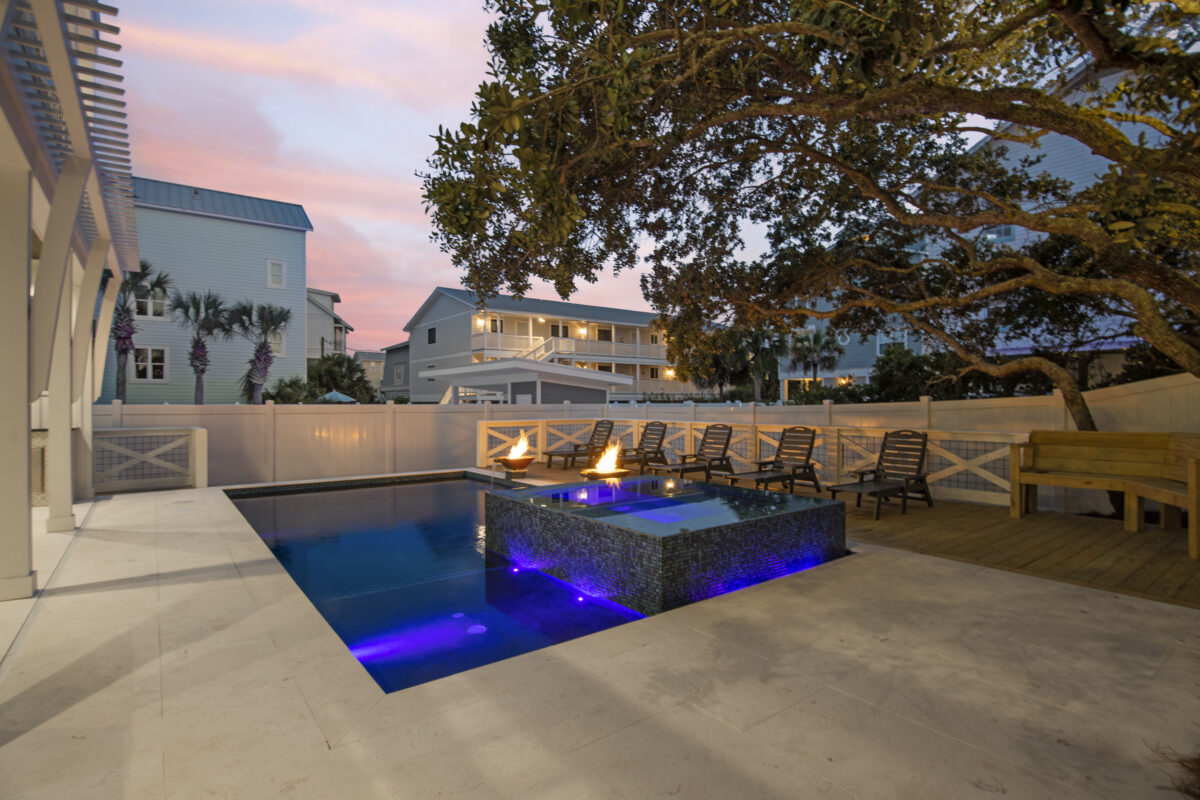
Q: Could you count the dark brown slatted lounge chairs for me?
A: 5